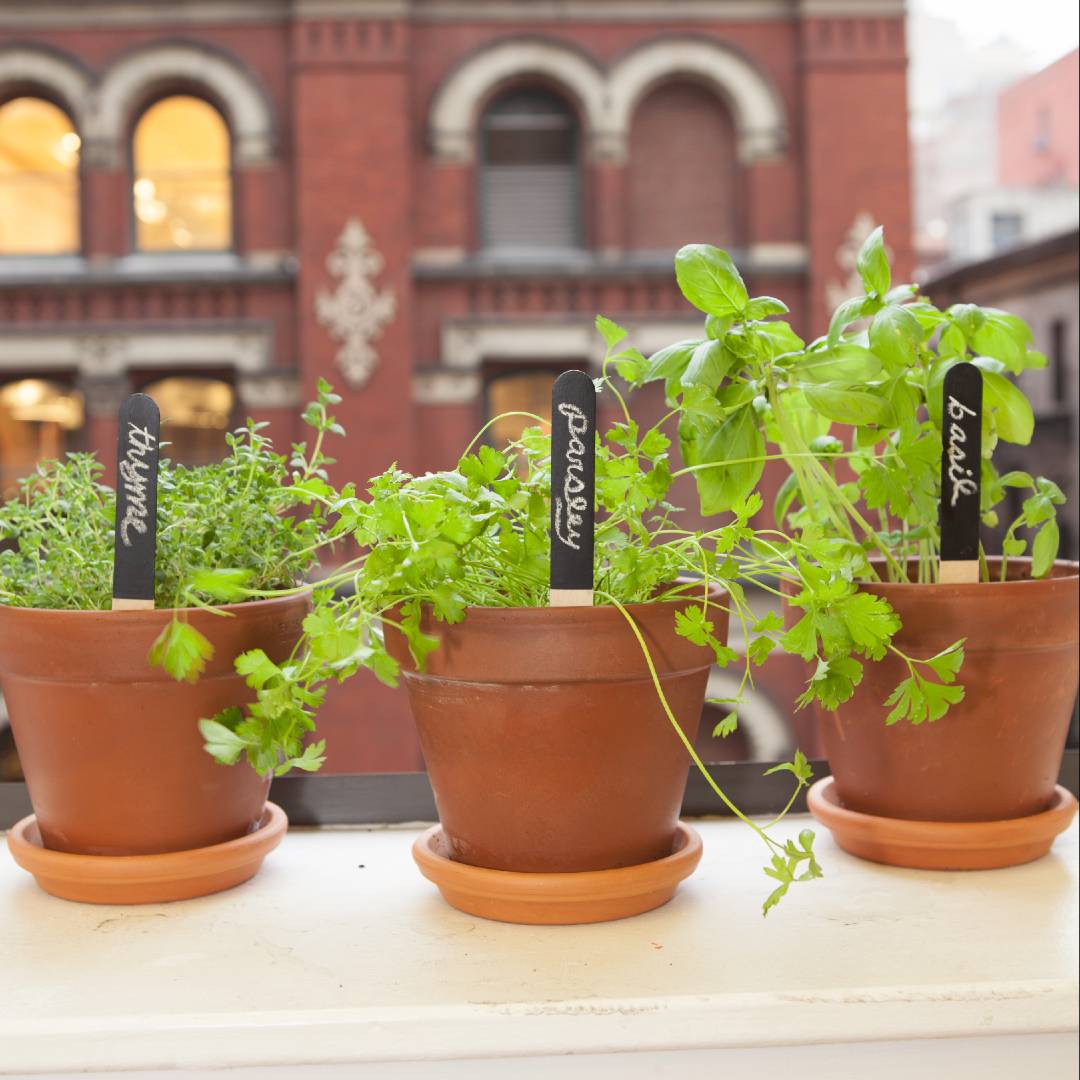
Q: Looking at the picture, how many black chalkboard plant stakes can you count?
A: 3